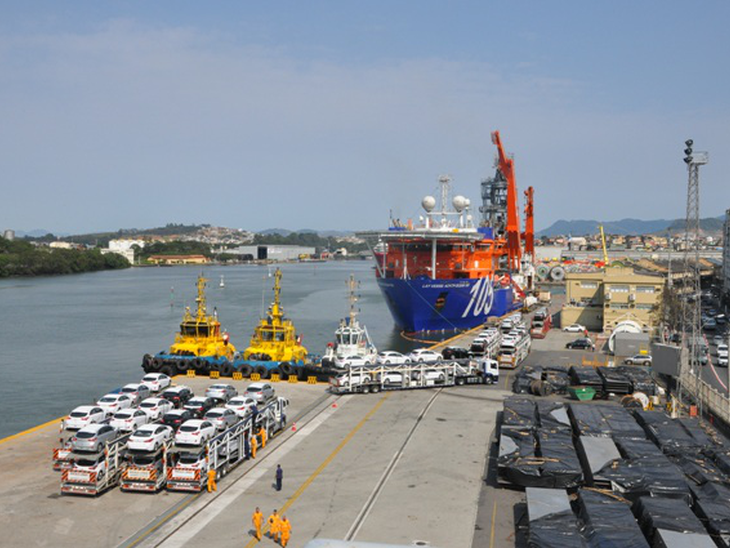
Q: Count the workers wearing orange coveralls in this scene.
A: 6